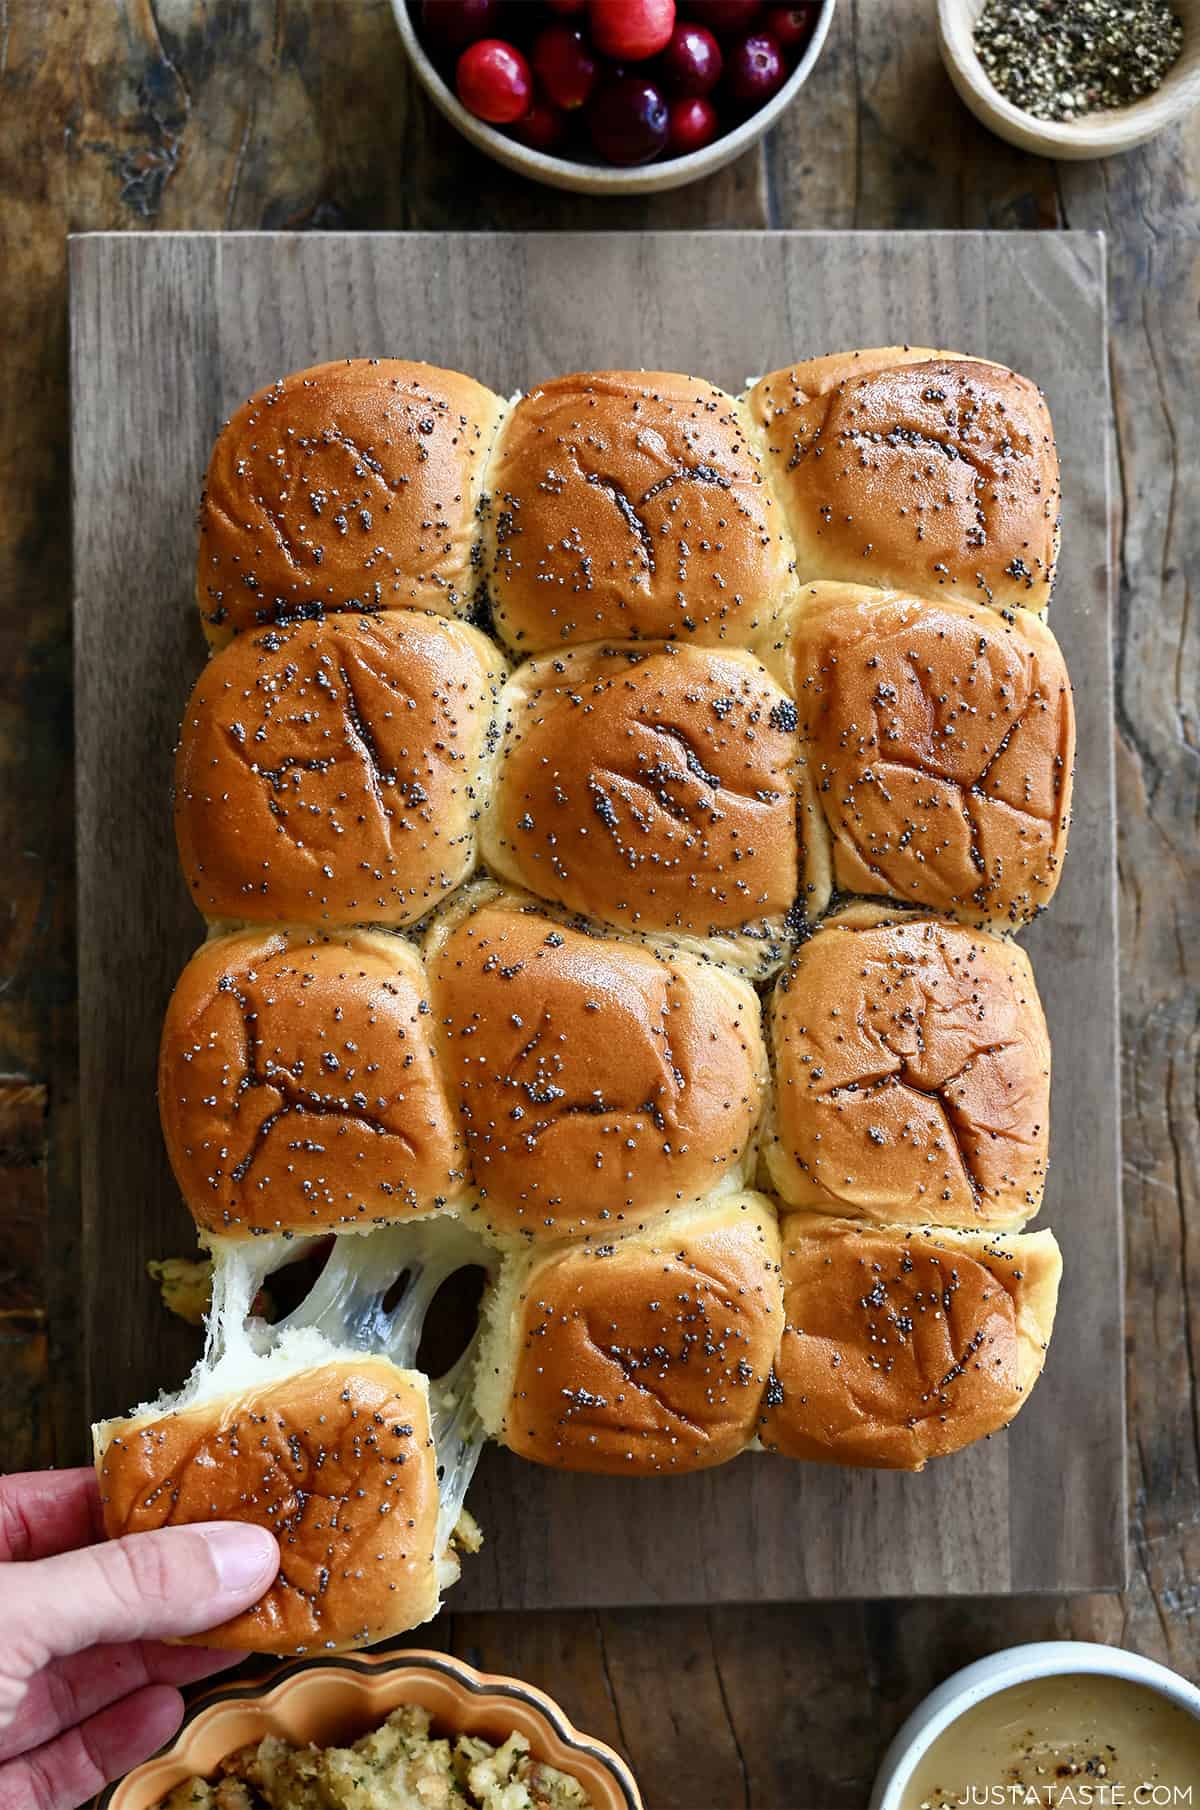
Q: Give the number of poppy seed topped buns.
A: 12